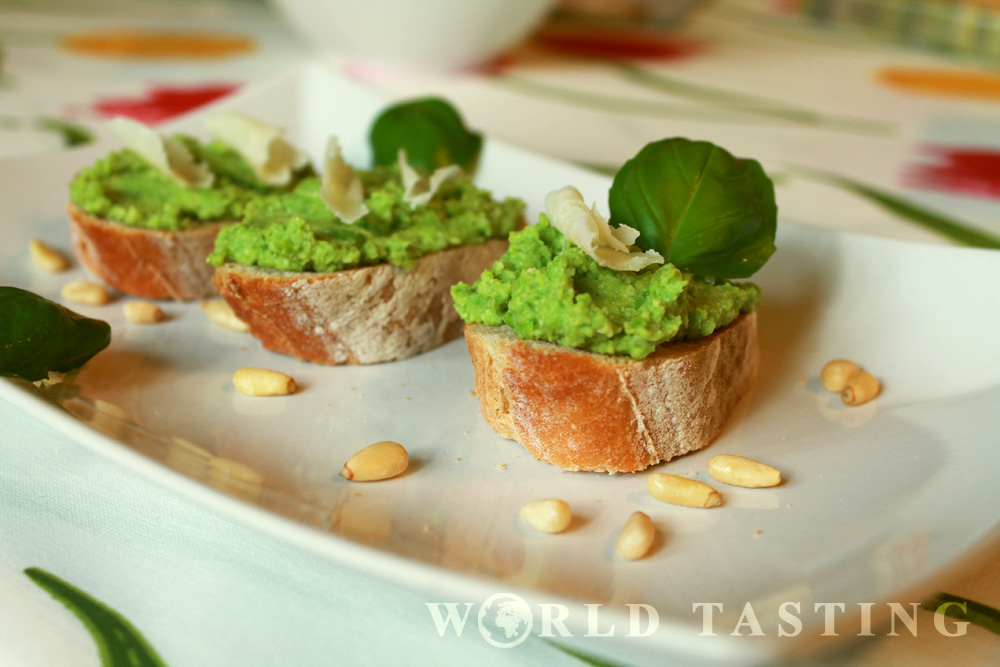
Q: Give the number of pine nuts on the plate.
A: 12